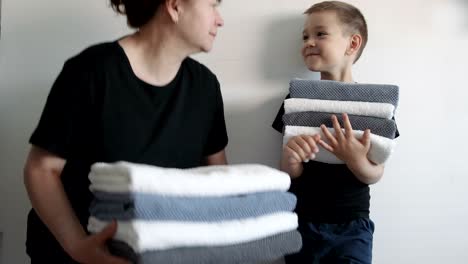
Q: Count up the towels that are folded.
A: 8